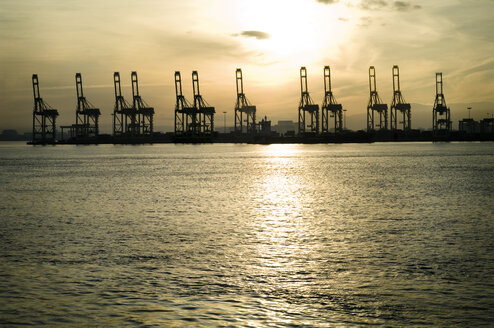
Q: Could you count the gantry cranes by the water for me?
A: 12